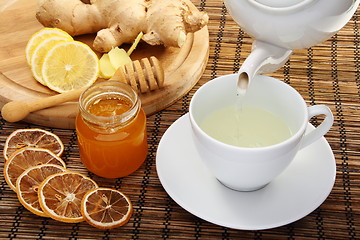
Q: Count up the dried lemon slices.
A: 5